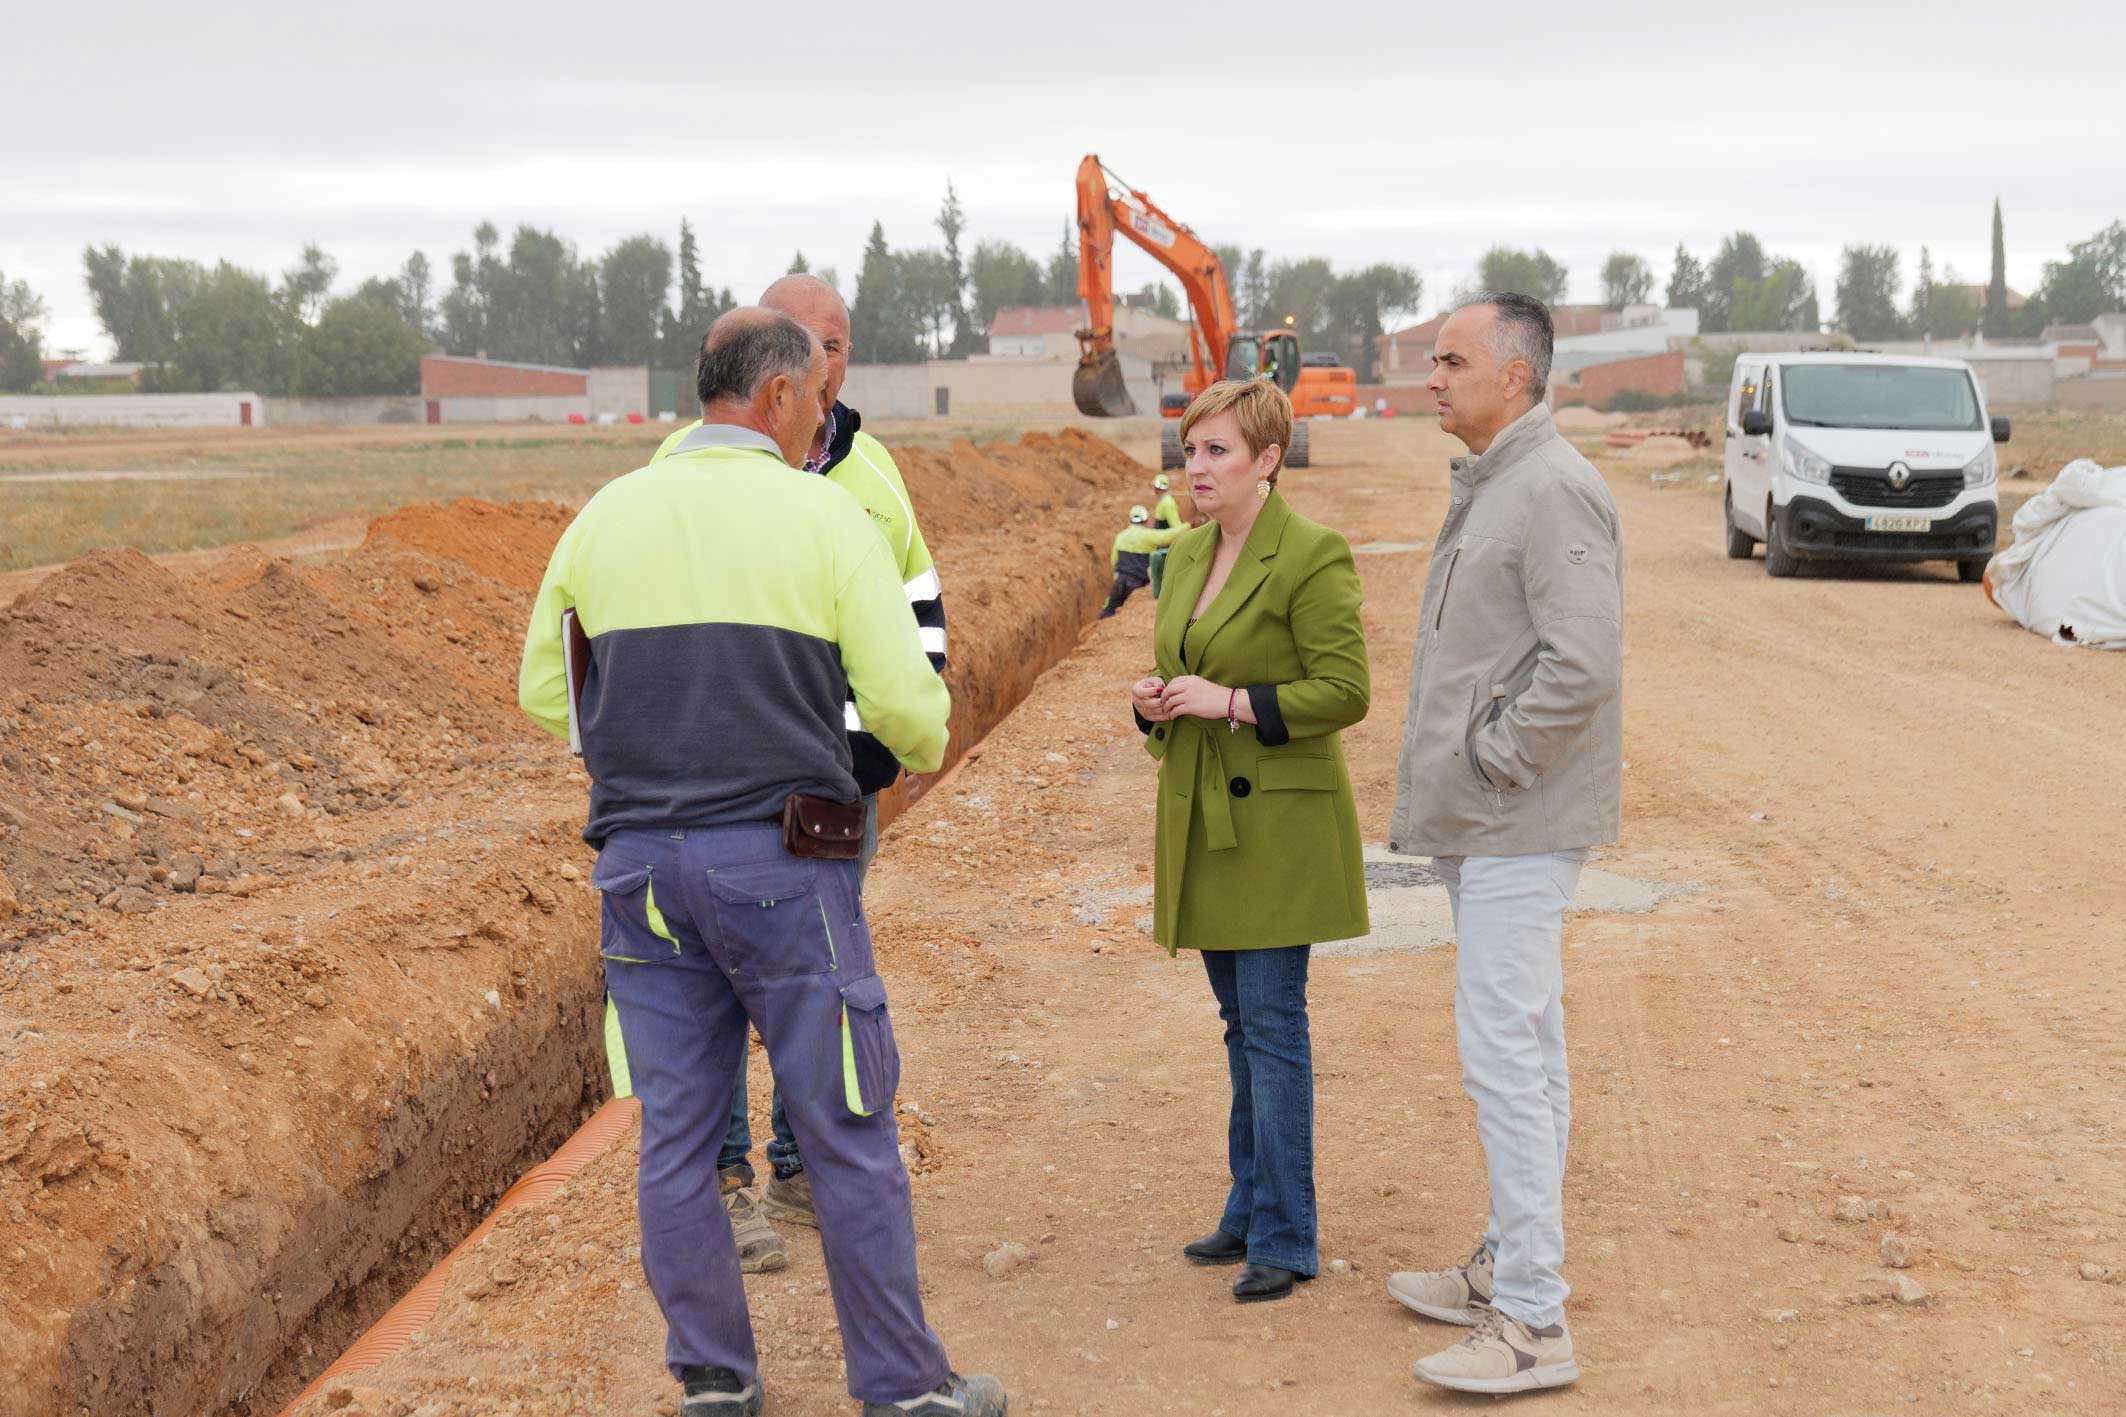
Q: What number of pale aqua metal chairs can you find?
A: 0